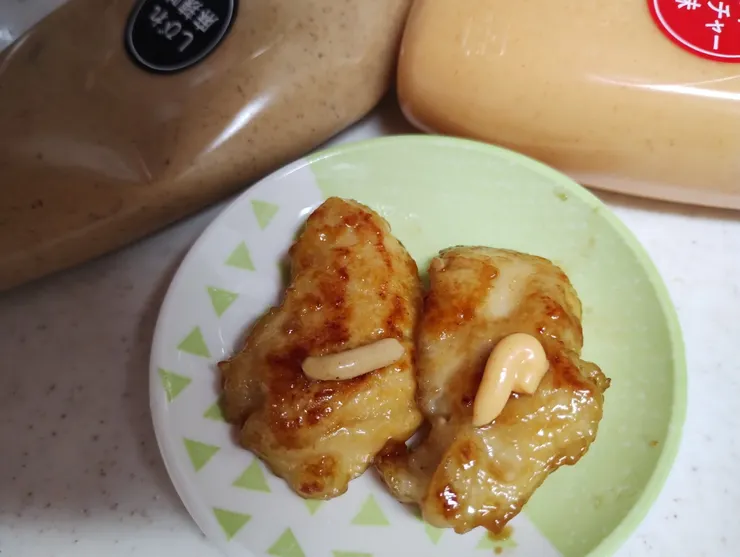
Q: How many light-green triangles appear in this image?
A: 15